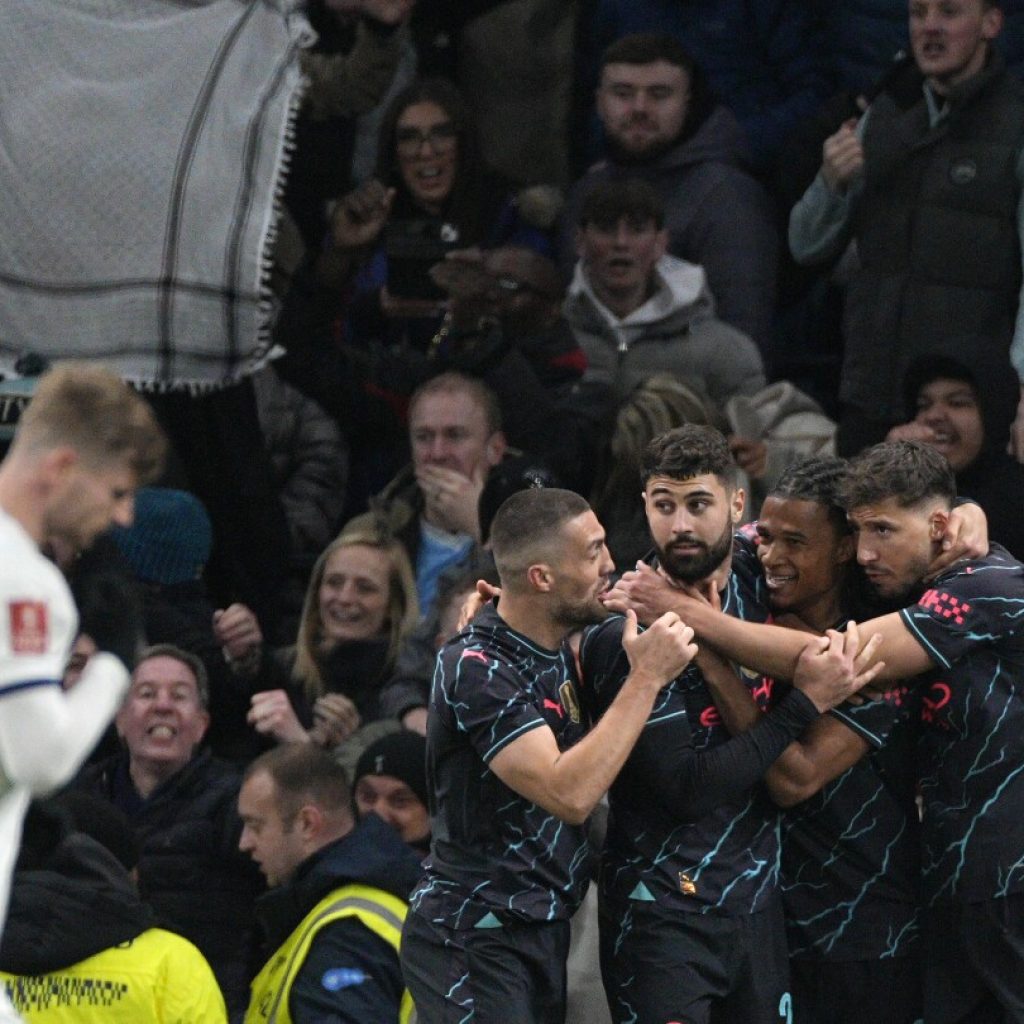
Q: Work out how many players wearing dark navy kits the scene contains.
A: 4